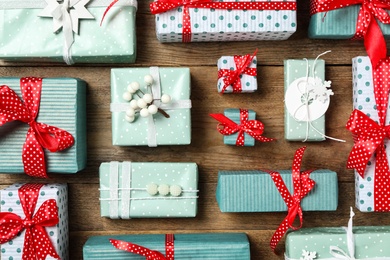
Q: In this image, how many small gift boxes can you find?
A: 2